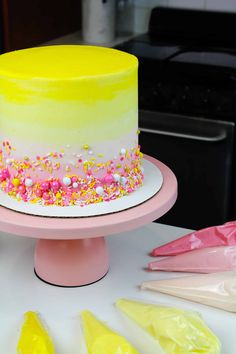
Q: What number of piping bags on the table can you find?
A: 6